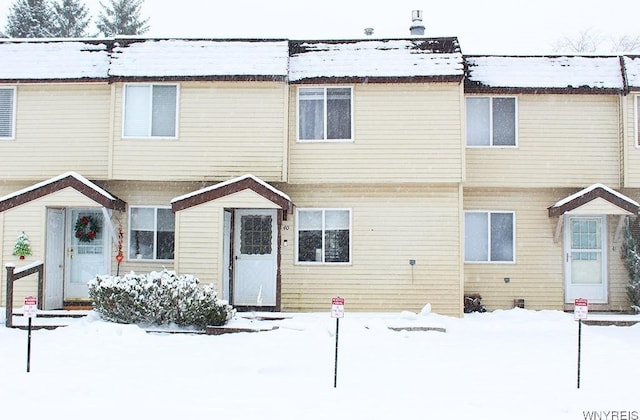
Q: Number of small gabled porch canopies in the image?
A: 3